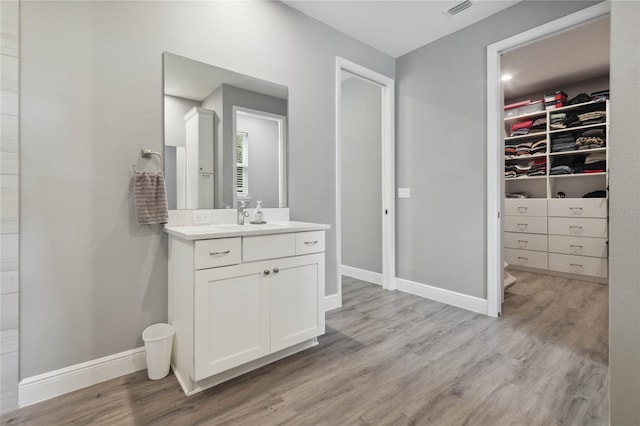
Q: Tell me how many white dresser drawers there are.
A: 8